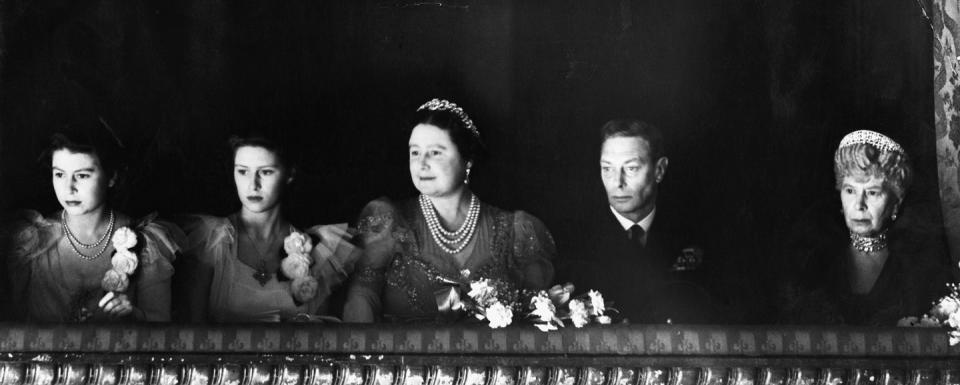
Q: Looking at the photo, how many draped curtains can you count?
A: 1